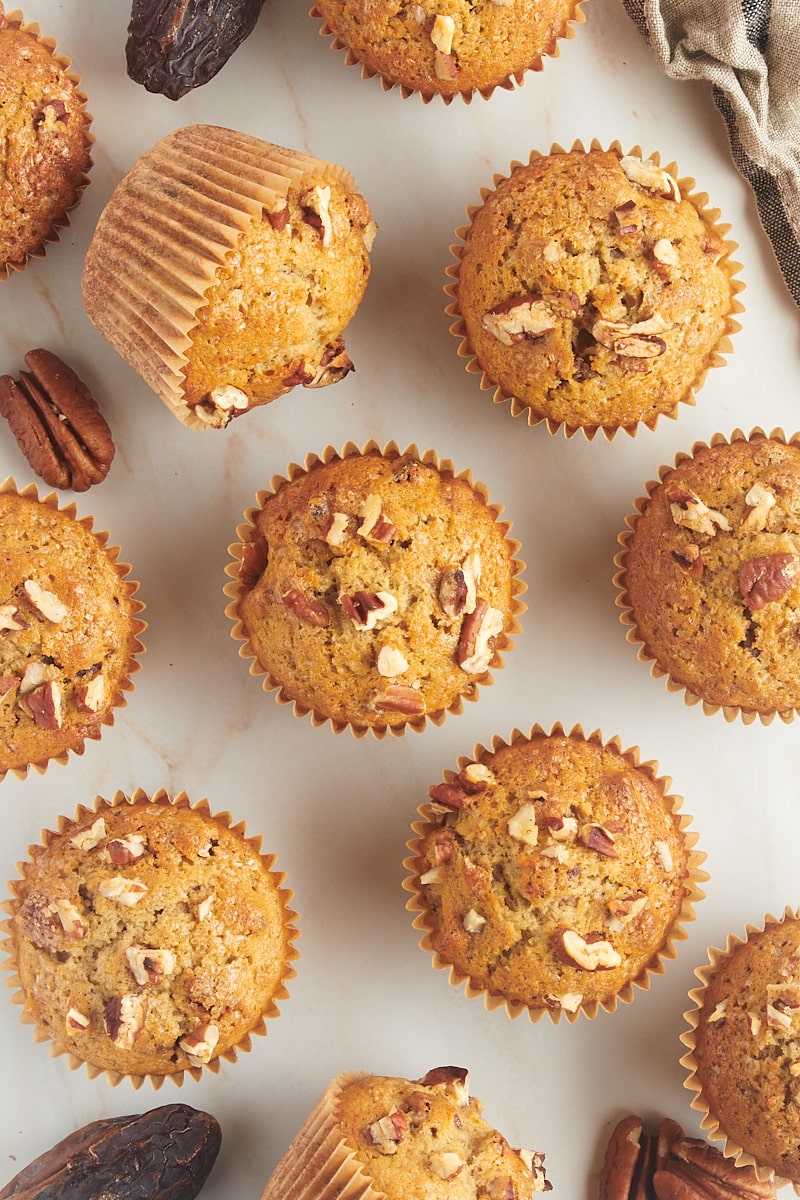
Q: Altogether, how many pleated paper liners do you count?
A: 11